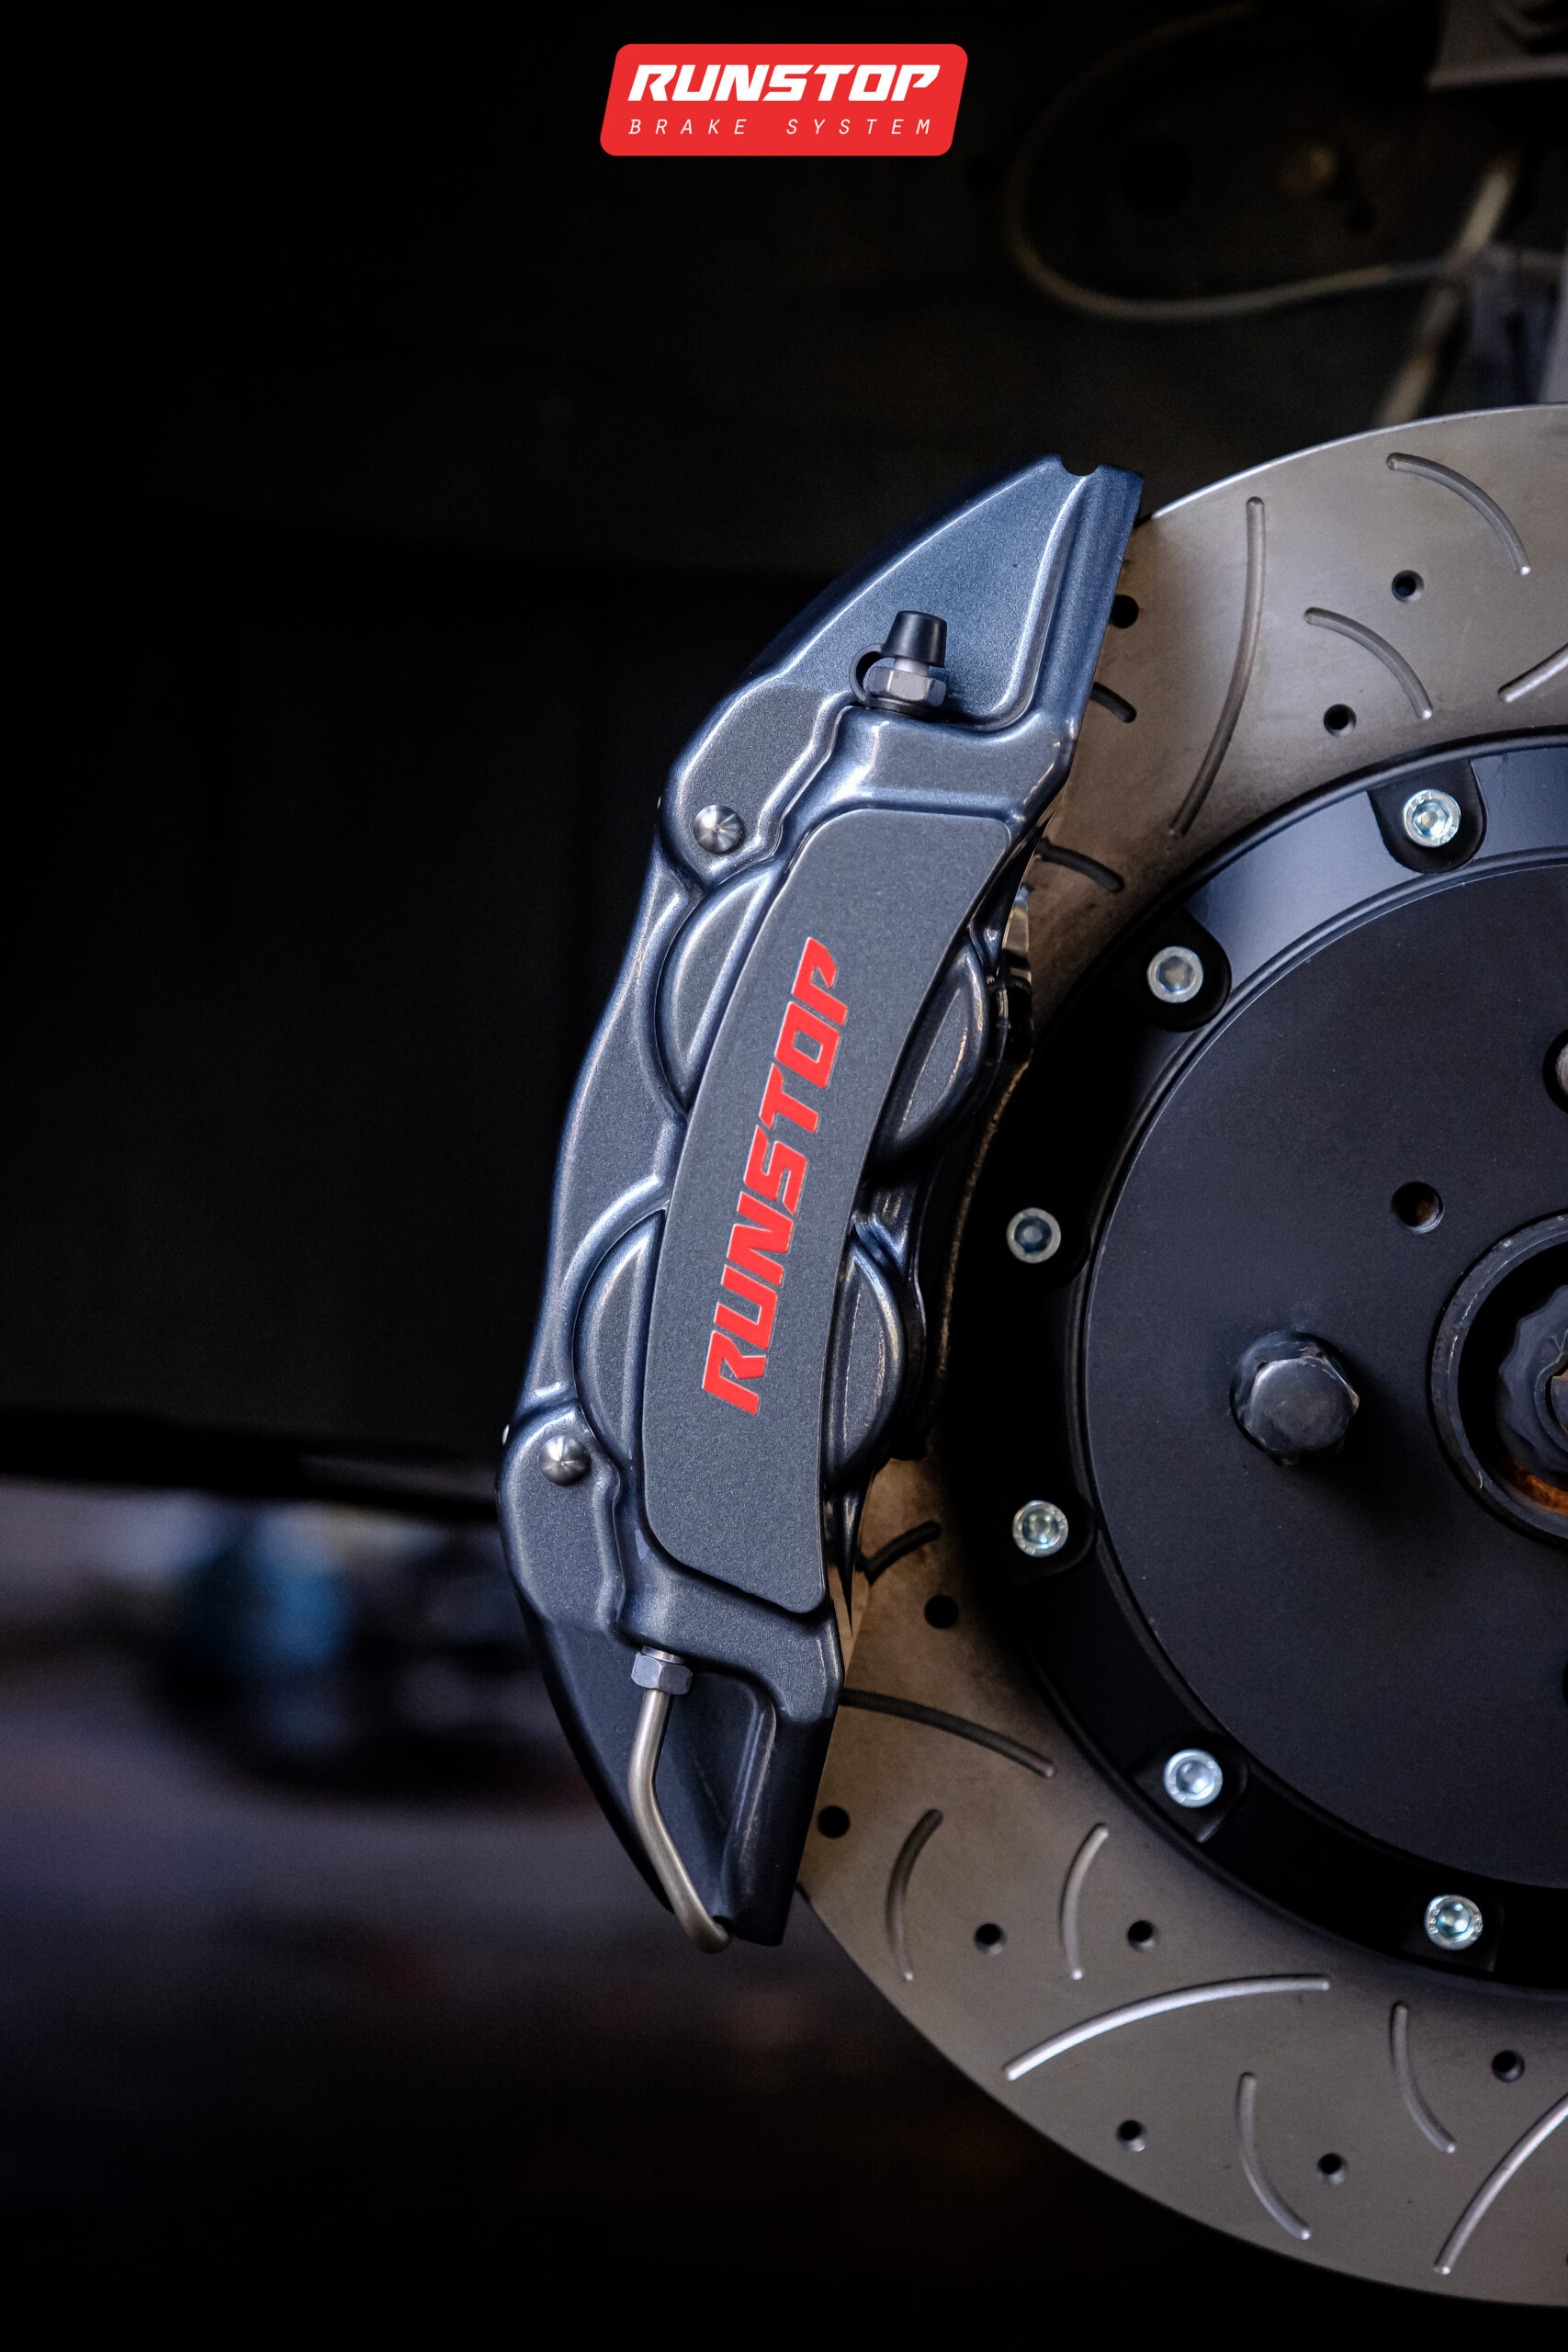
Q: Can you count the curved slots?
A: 14